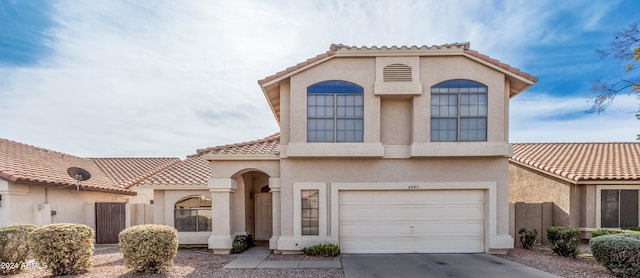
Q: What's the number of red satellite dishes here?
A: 0